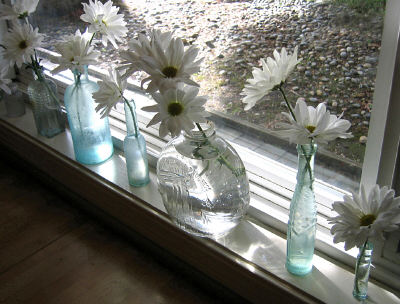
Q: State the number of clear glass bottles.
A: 1